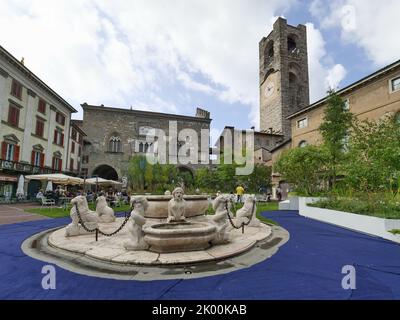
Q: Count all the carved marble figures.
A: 6